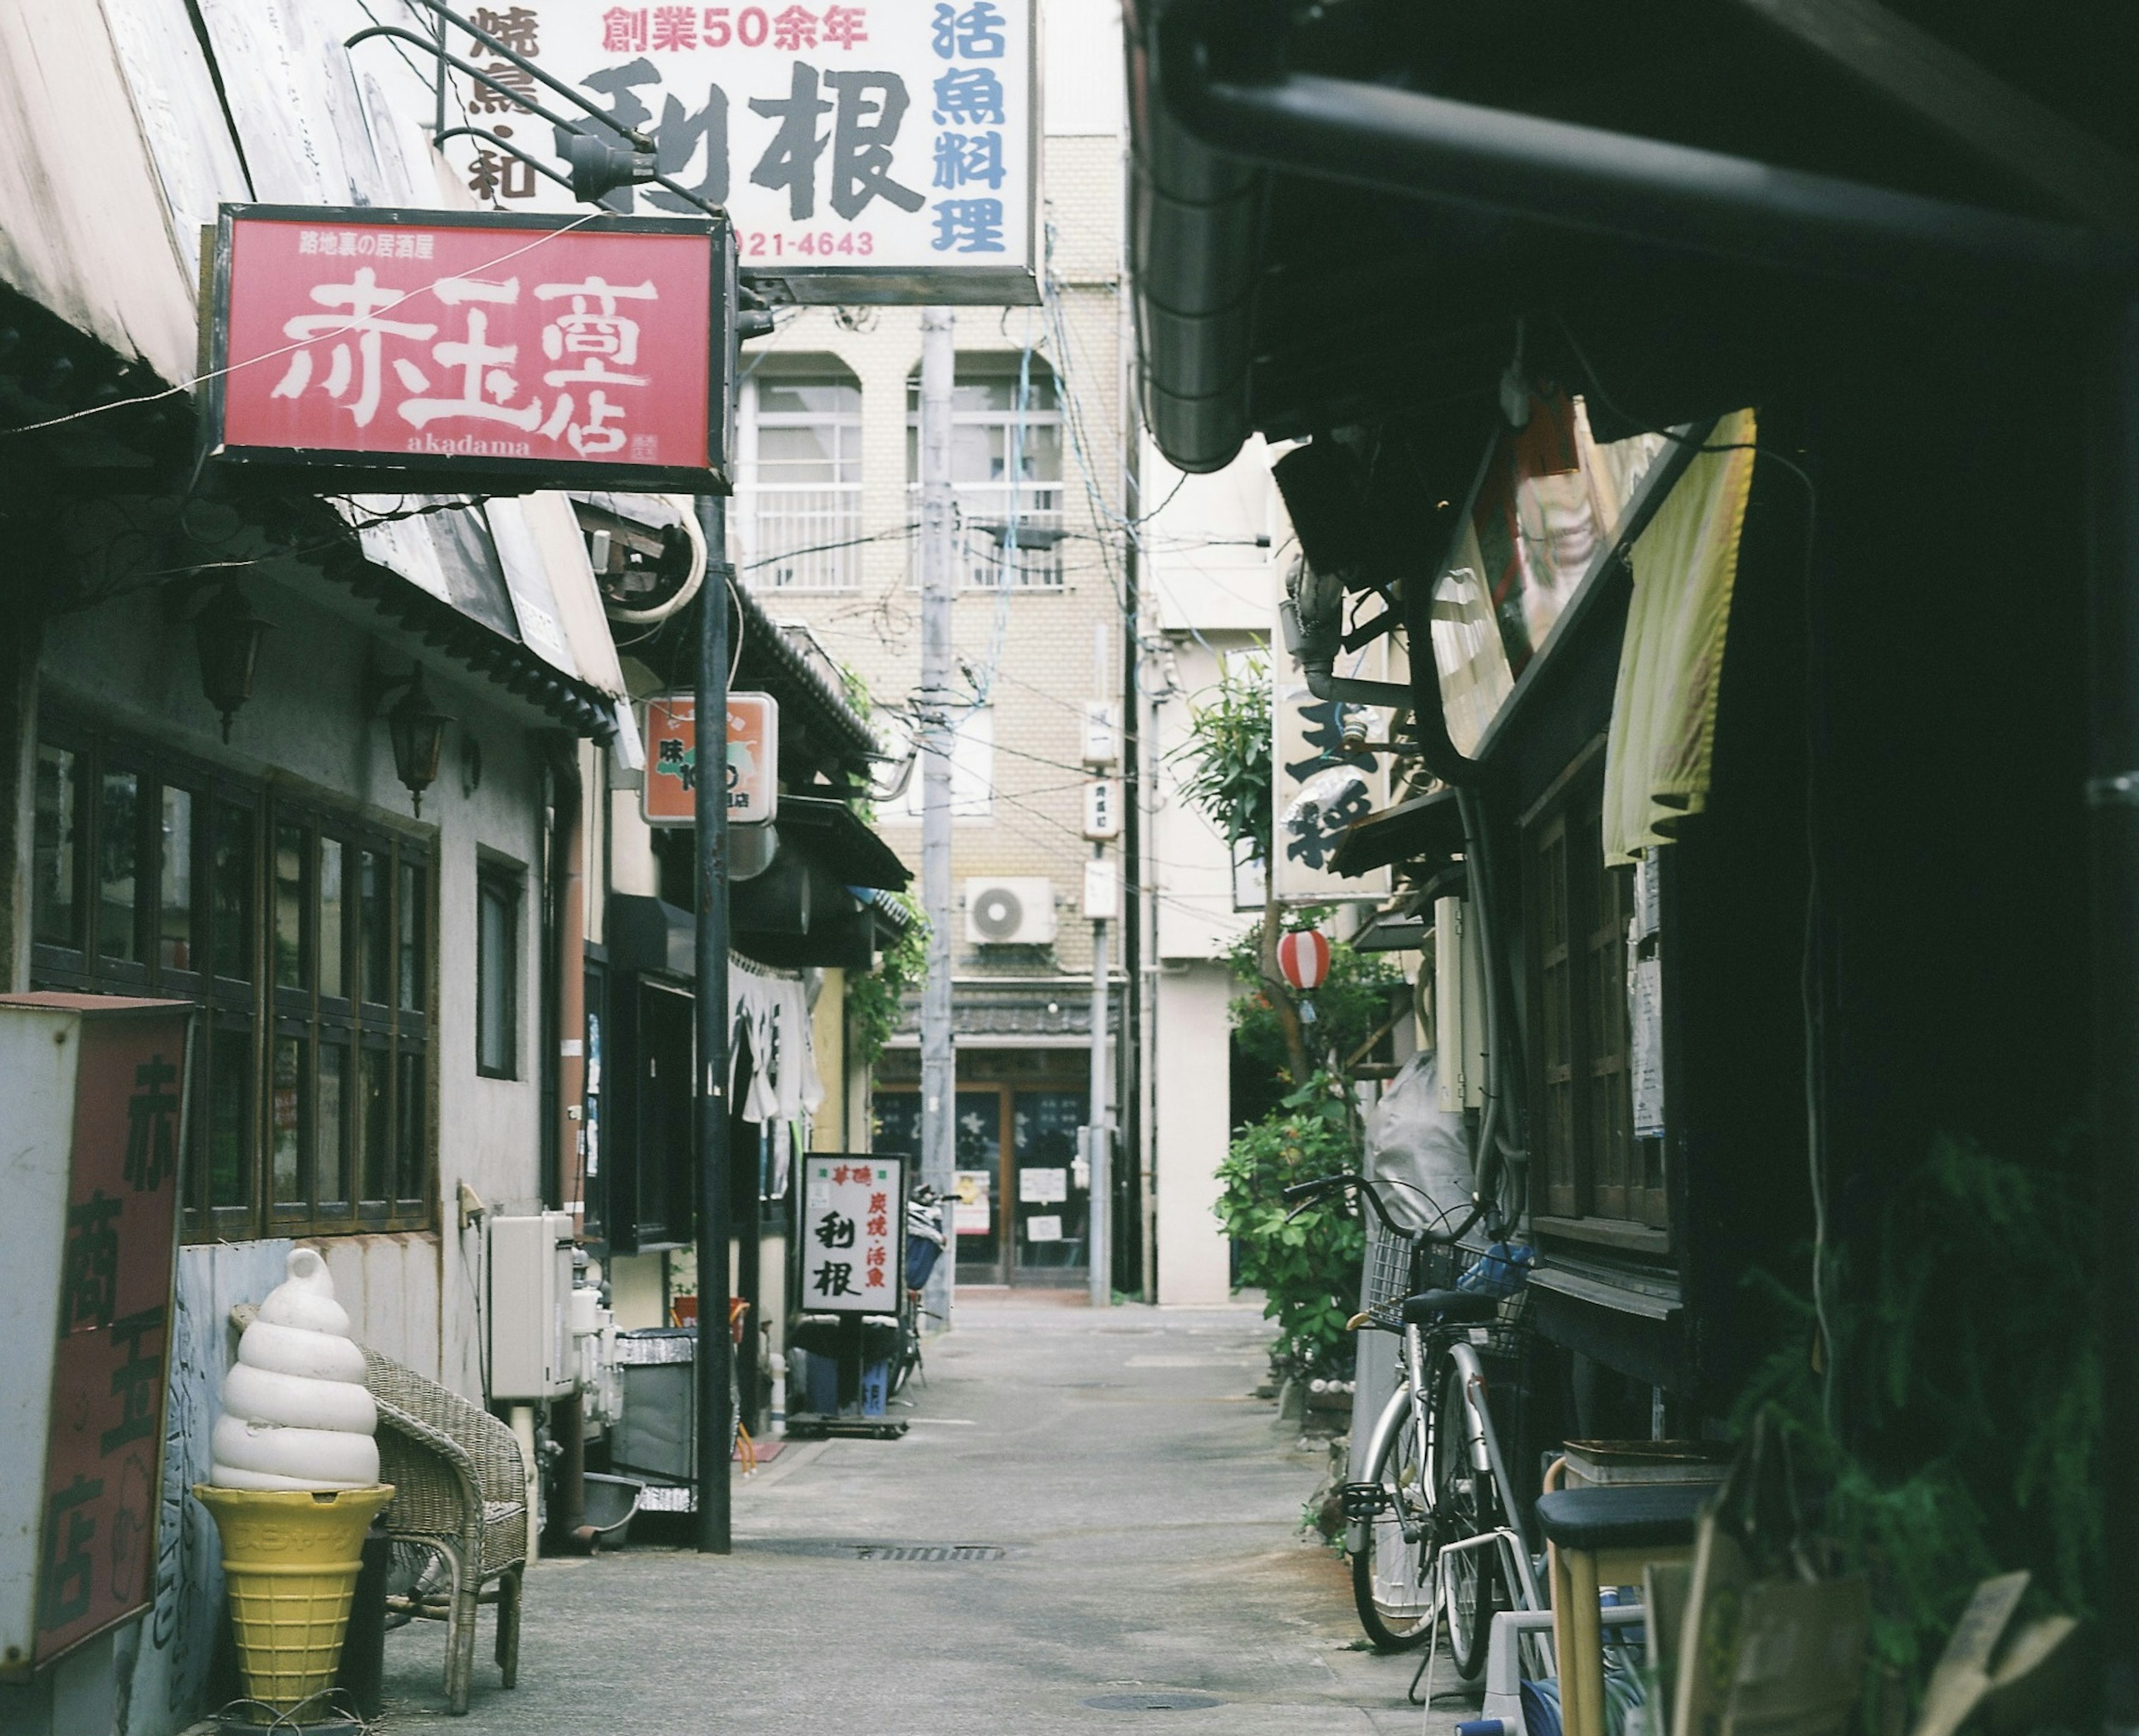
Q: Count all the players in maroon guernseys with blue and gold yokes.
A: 0